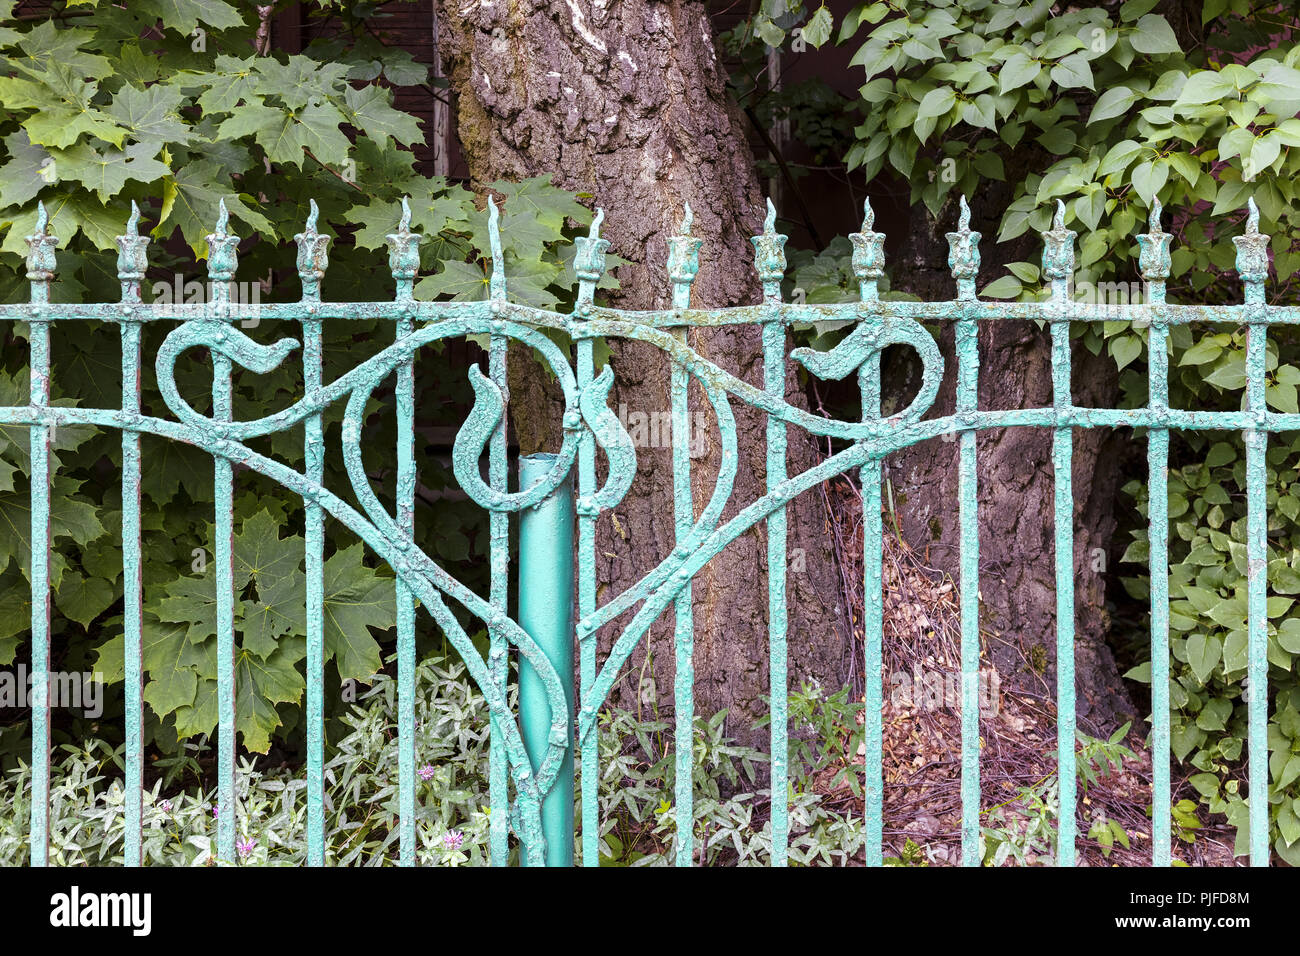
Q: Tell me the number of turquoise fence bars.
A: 14